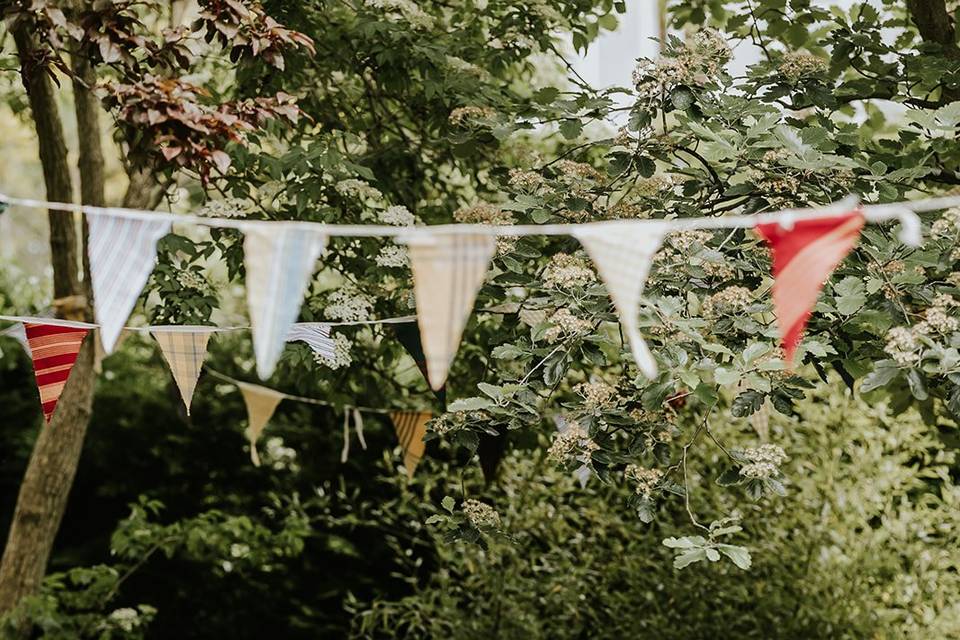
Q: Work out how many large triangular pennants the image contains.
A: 5